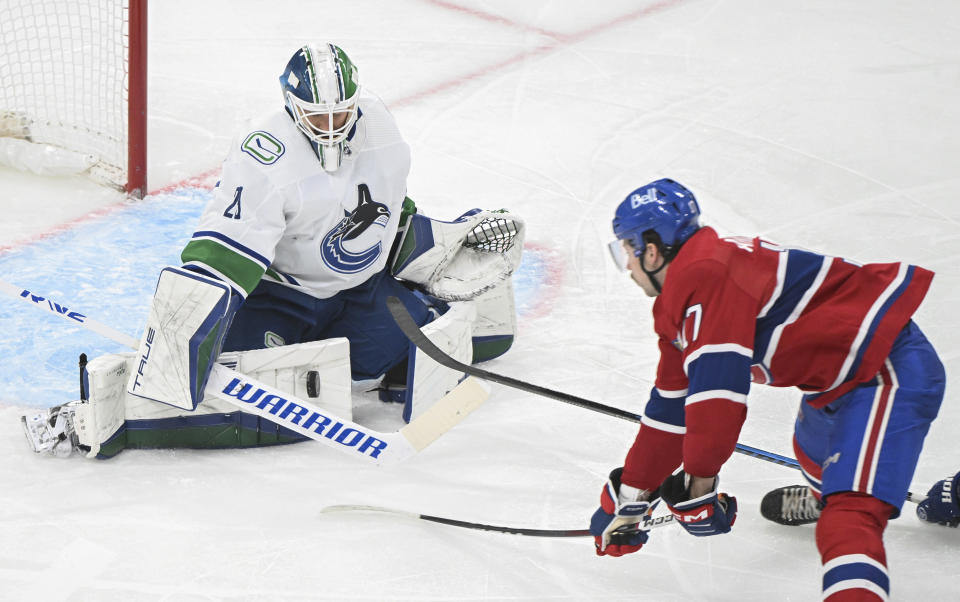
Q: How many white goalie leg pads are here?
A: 2